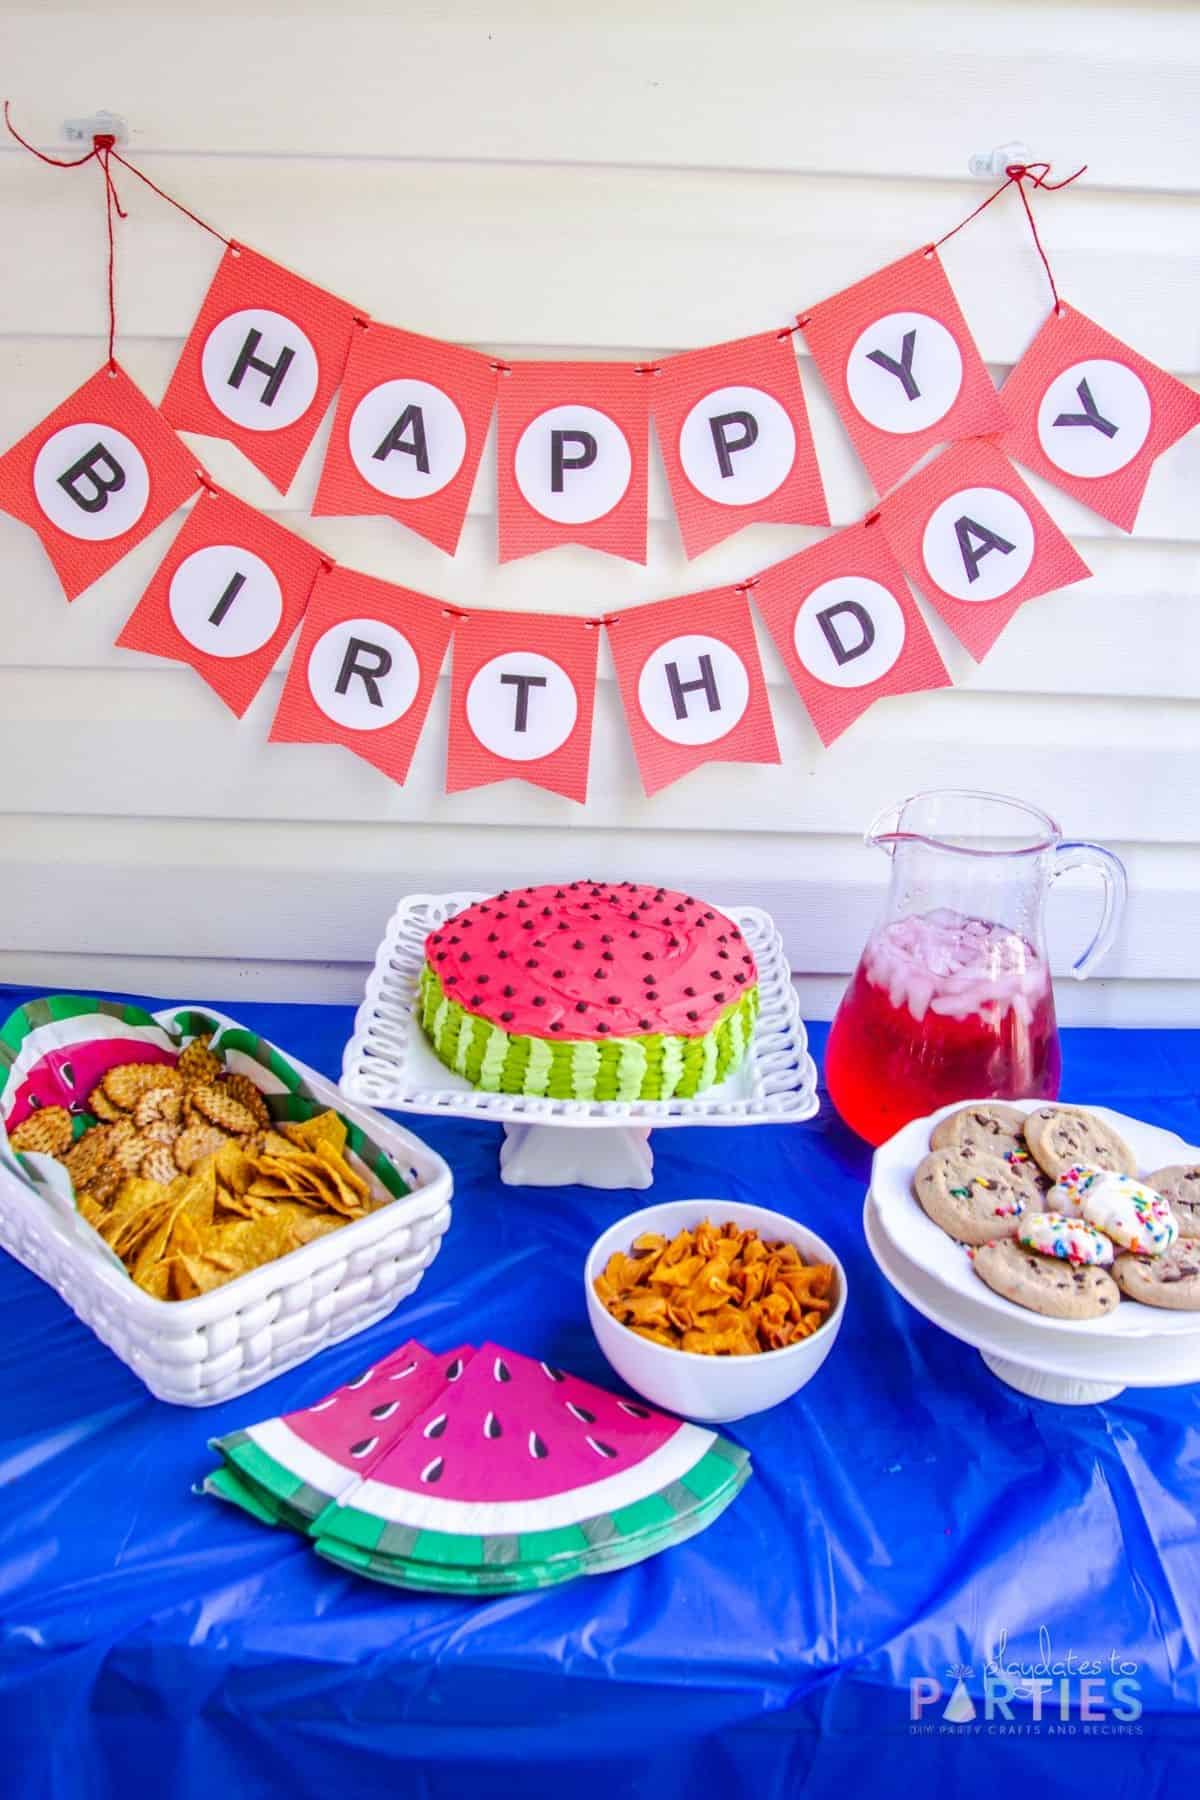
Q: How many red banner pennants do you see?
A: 13